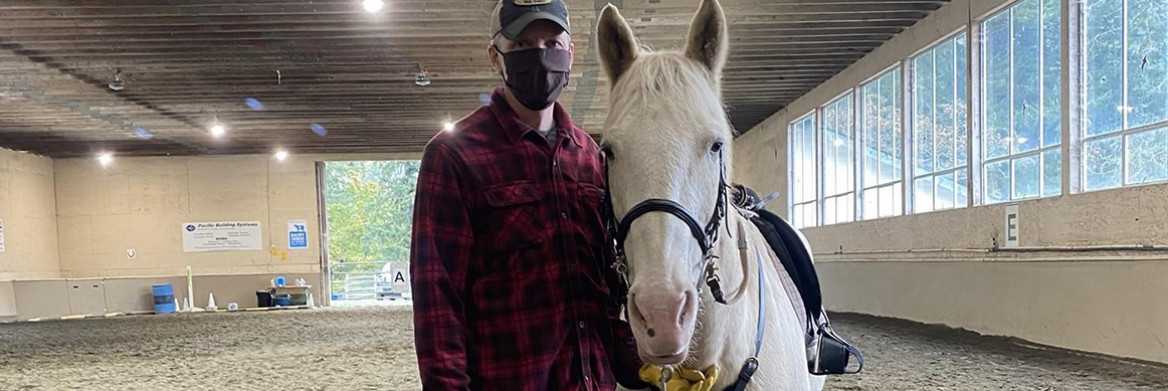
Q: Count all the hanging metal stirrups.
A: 1